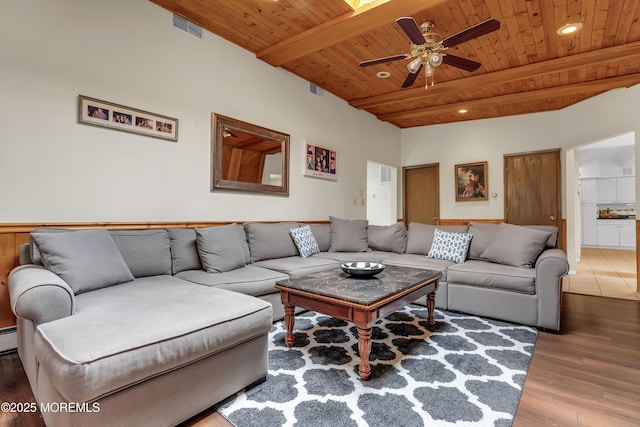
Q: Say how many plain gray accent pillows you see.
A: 4